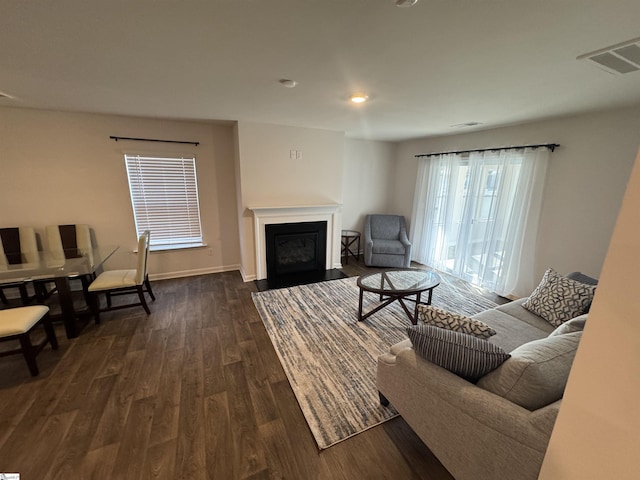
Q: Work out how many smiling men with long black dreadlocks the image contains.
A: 0